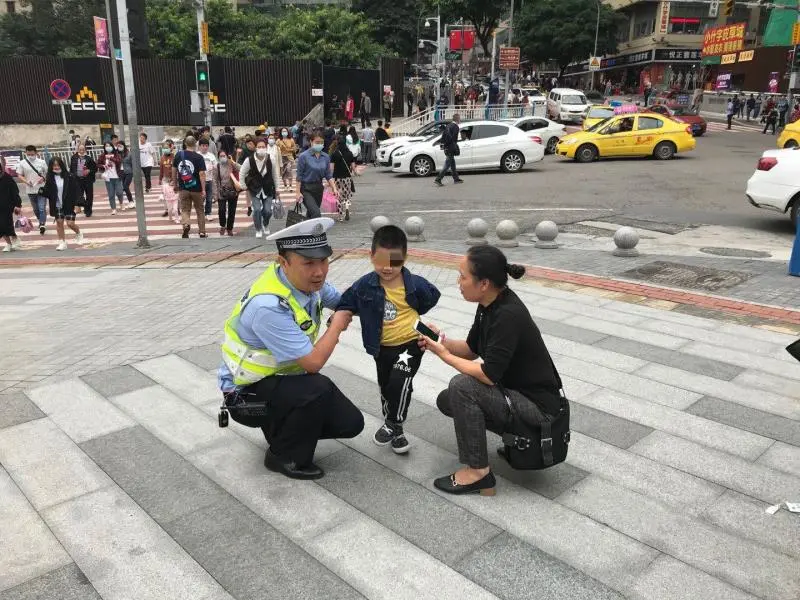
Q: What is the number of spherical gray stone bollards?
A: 6